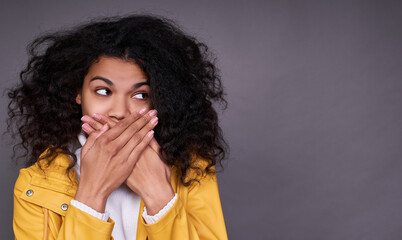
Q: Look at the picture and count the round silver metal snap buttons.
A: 2